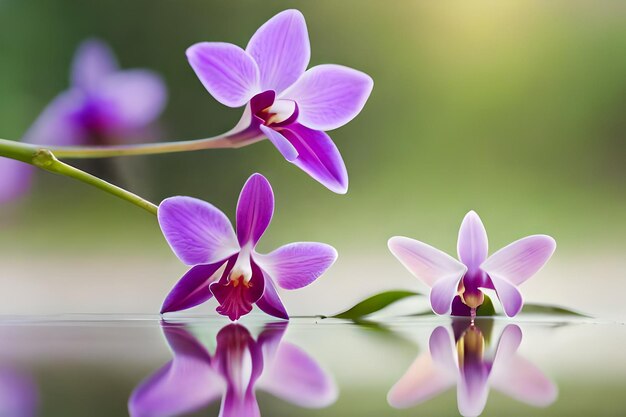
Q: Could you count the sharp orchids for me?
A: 3